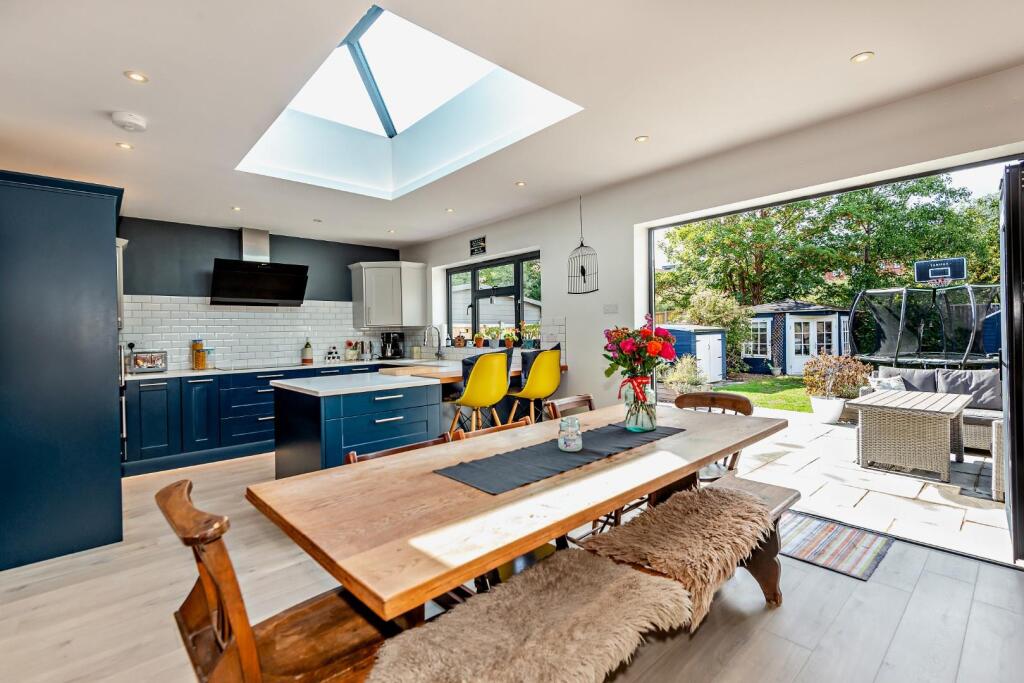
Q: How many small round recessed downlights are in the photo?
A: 9